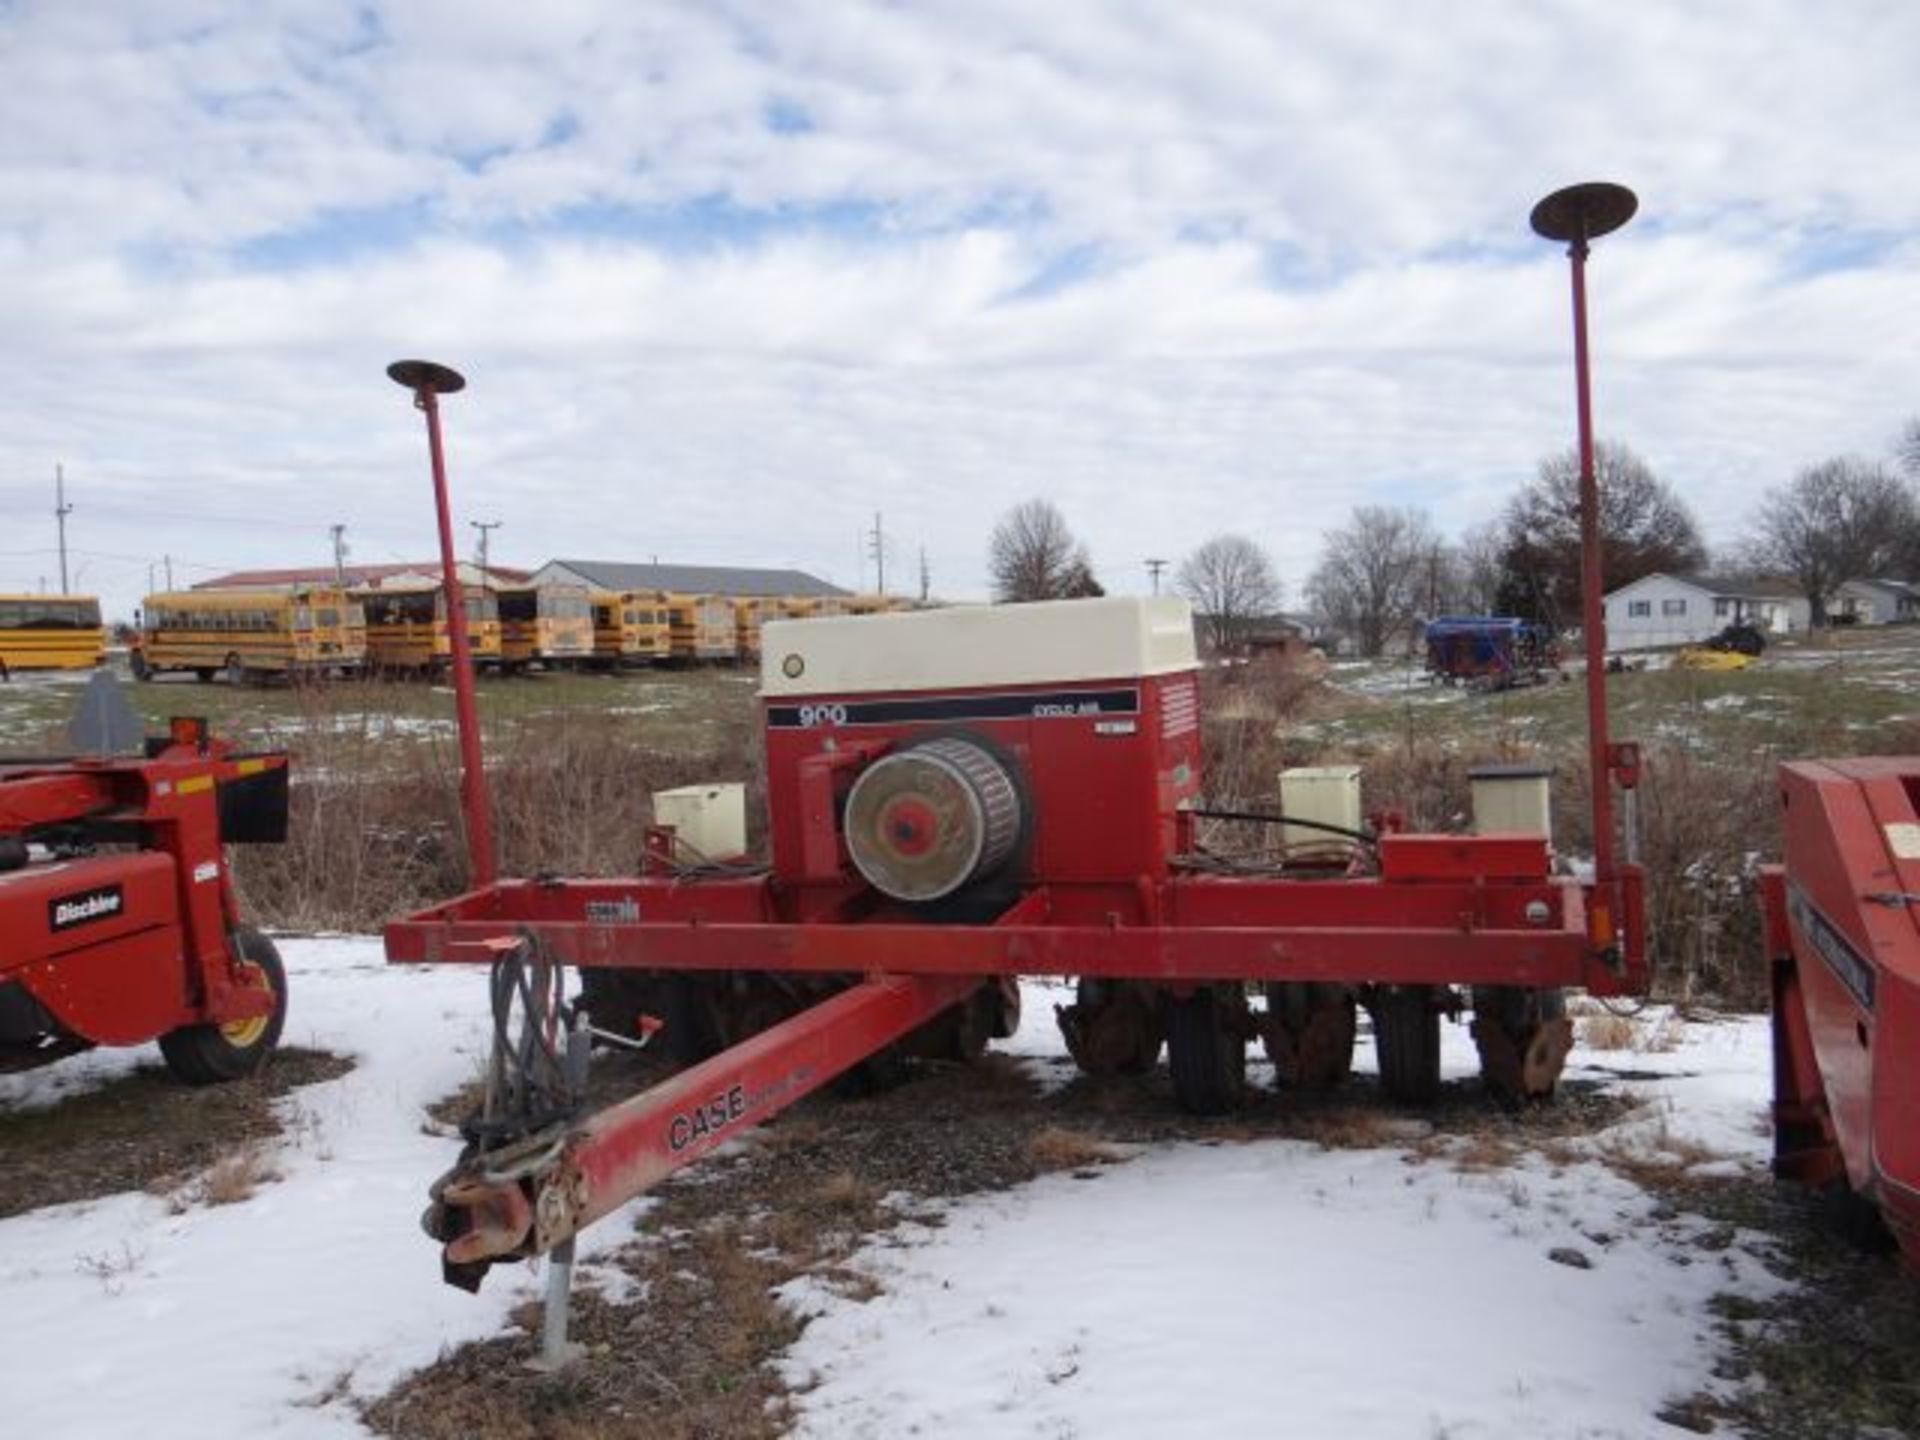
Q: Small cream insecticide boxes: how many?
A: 3